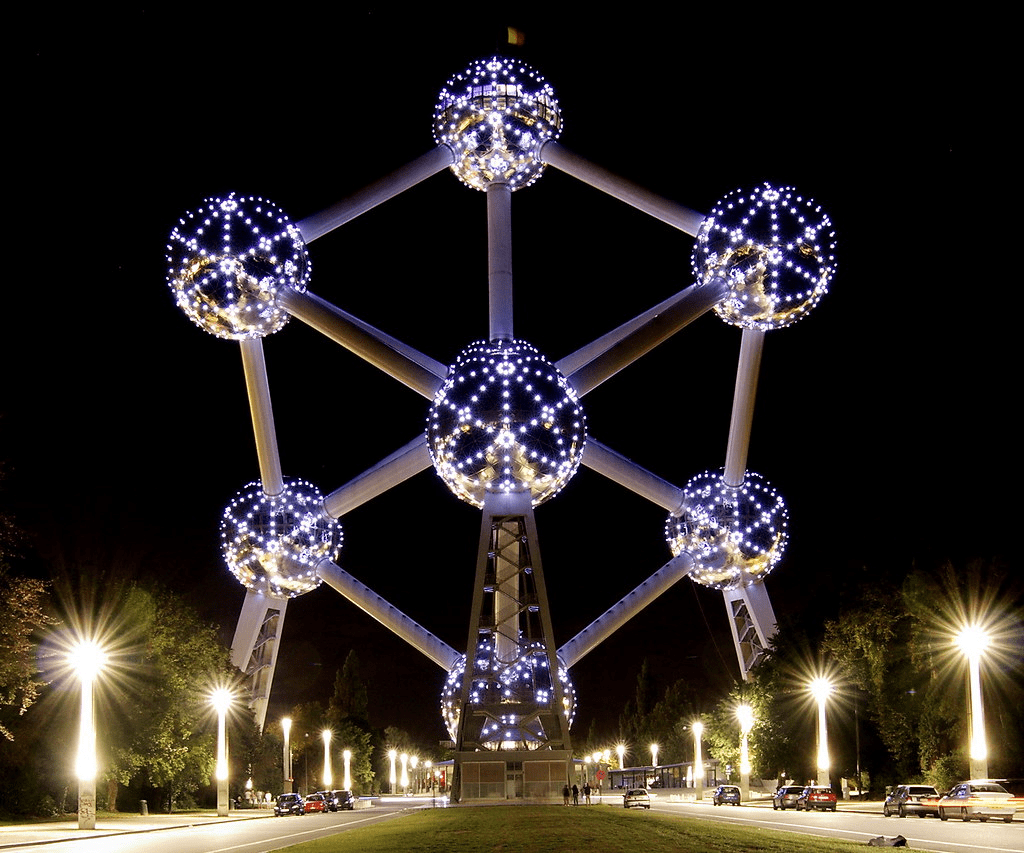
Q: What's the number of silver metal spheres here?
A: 7